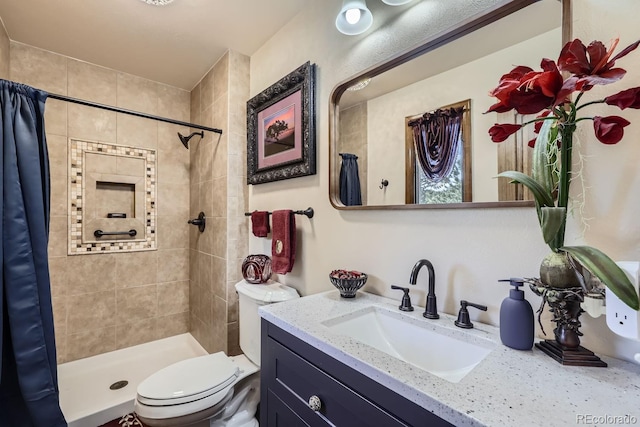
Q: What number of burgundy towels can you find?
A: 2